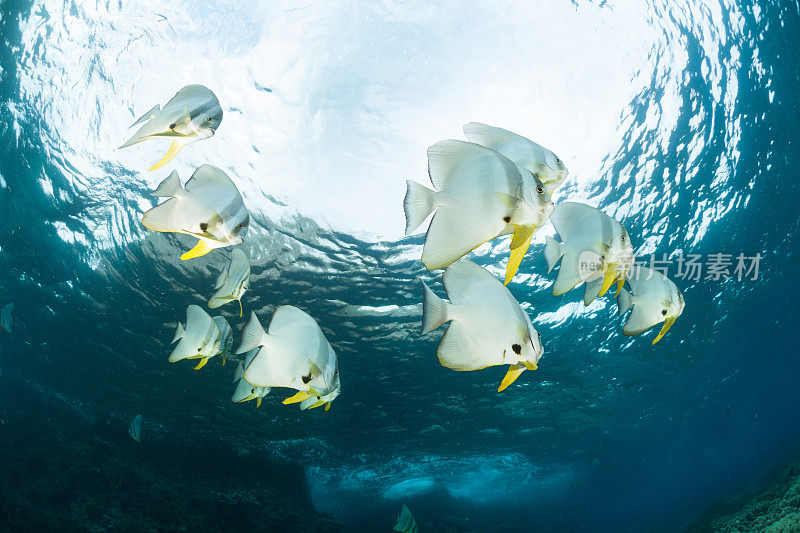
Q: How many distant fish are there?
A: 3